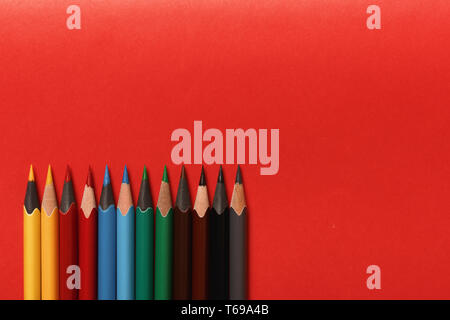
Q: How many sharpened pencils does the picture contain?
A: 12